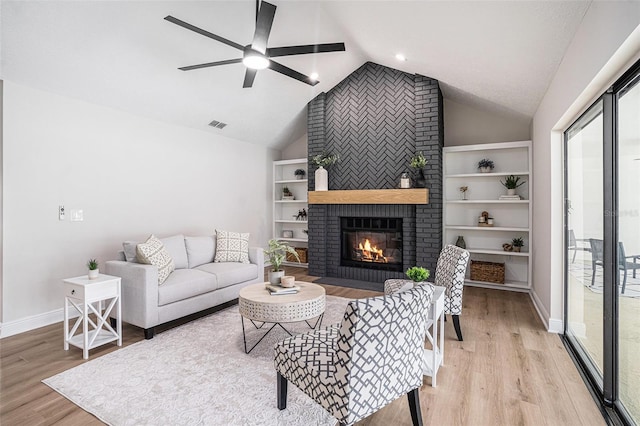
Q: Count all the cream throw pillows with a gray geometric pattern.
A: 2